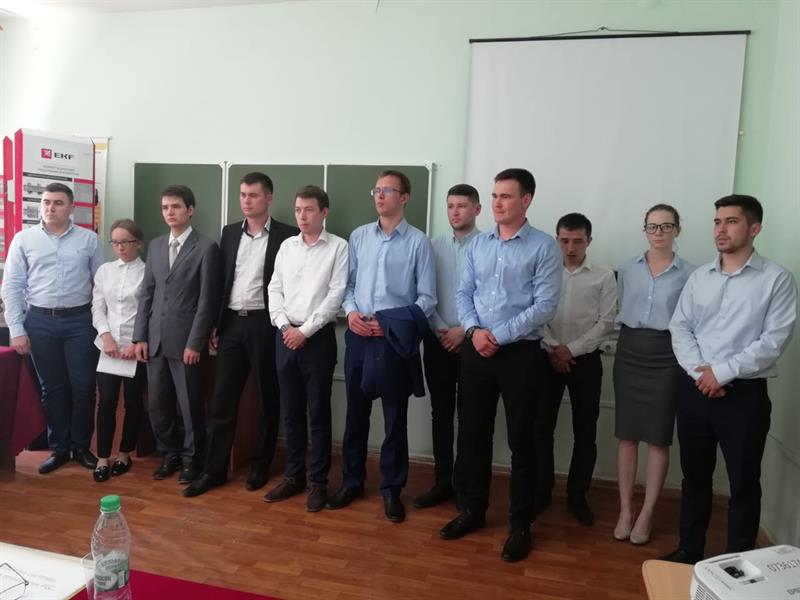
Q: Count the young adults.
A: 11